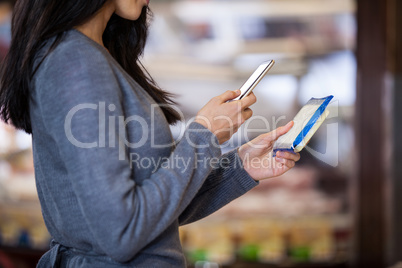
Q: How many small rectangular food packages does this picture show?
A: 1